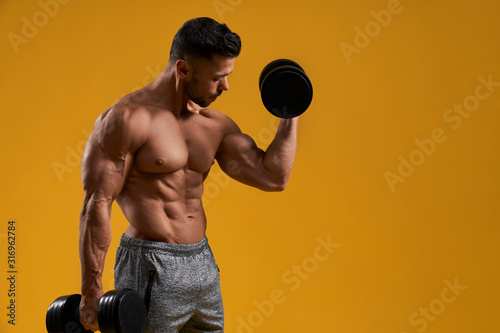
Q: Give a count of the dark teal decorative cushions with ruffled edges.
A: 0